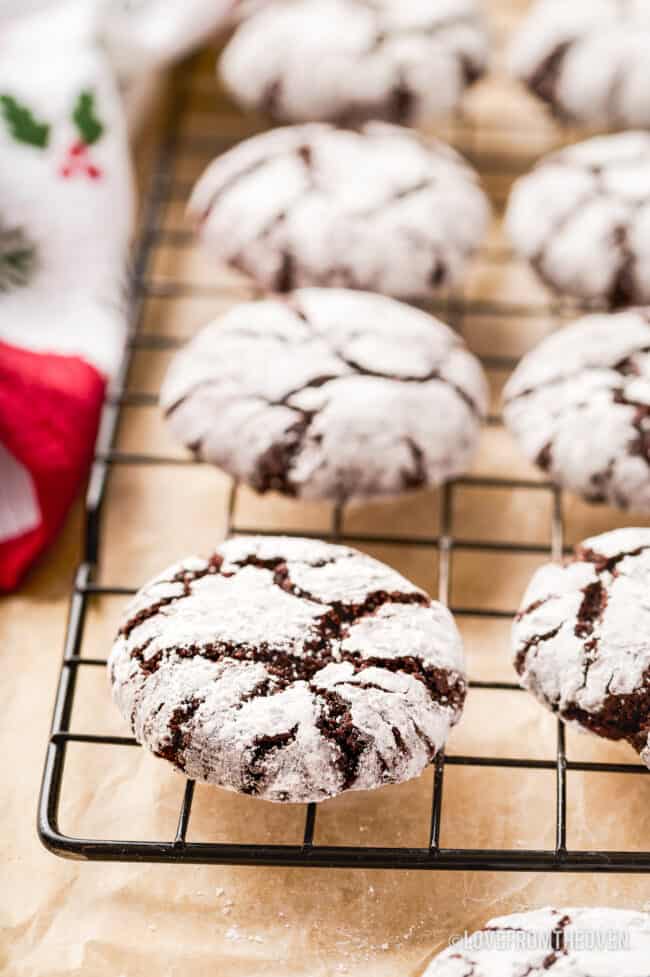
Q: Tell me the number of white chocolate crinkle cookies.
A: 9